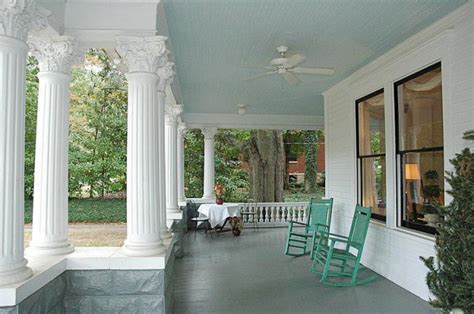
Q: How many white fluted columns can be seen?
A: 7